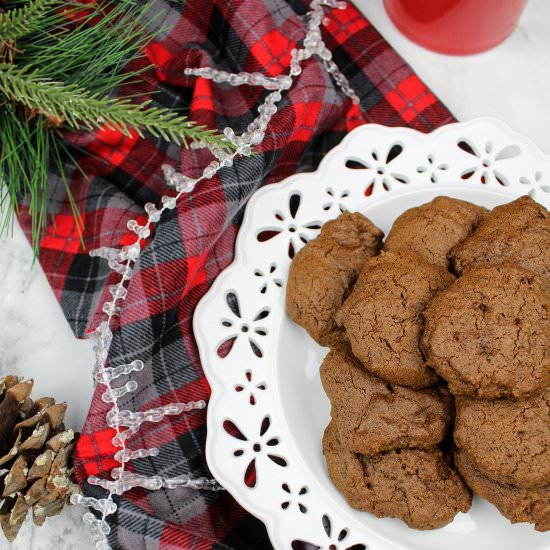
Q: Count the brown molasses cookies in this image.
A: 9